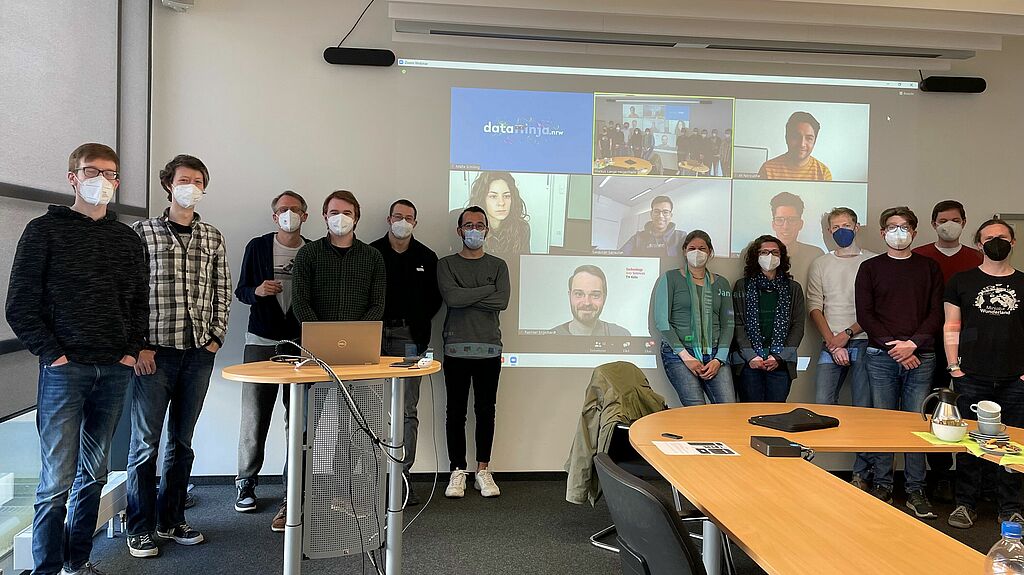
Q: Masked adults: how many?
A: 12